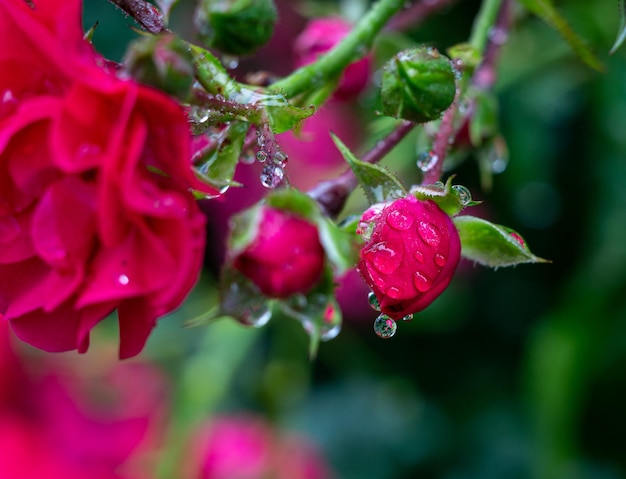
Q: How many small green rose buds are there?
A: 3